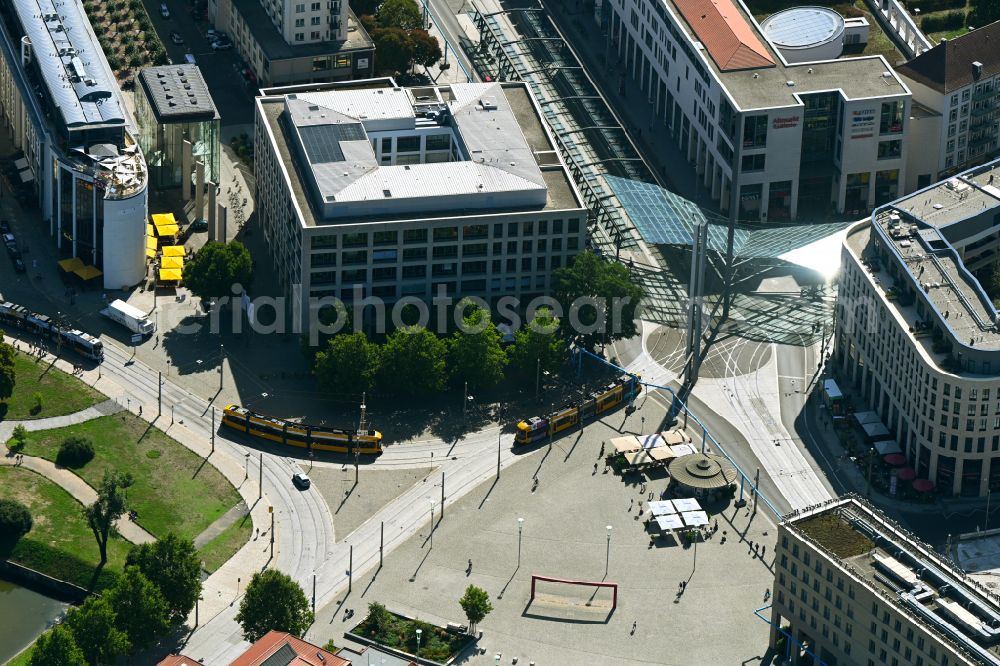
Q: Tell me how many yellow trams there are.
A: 2